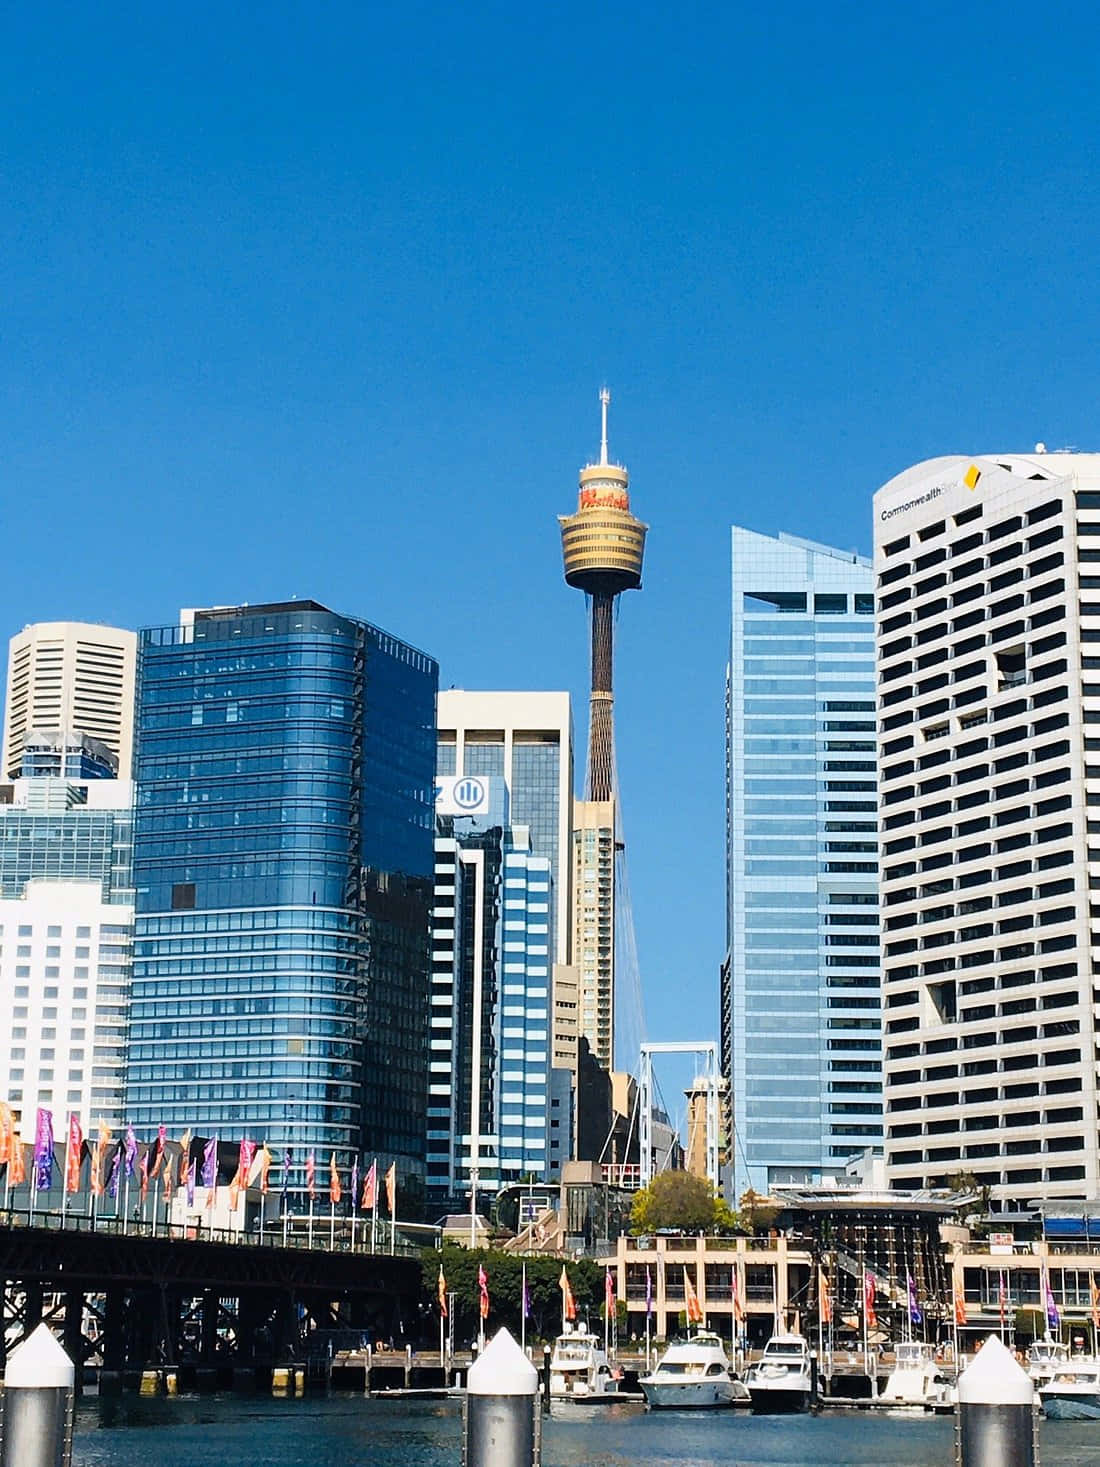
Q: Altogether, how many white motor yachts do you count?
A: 6